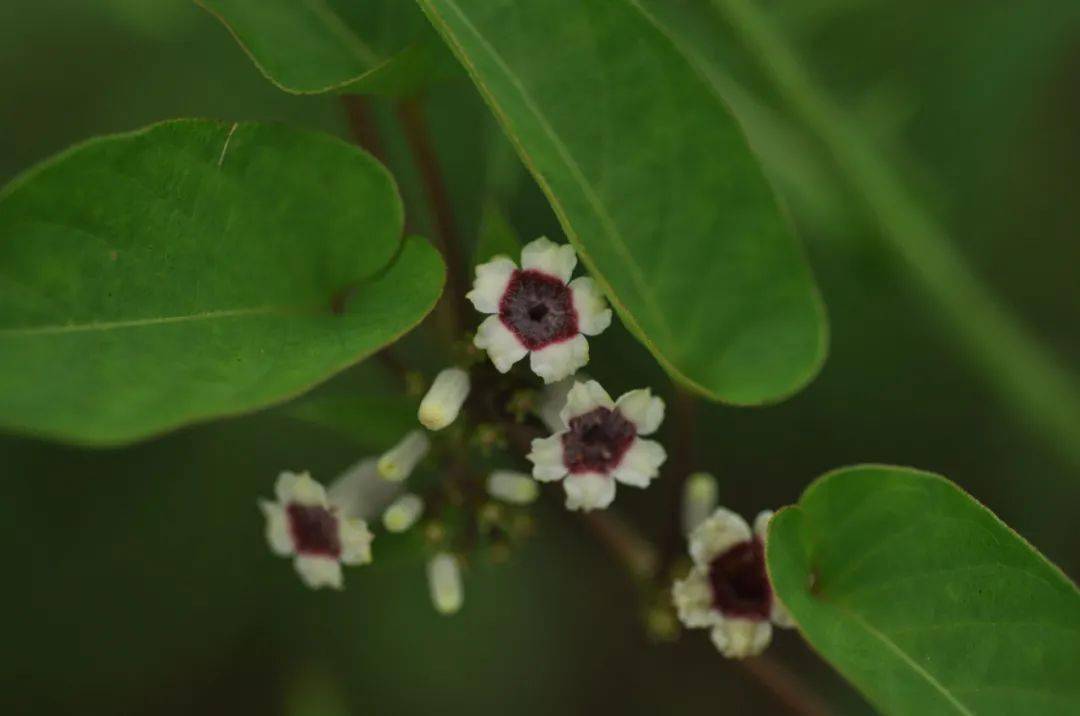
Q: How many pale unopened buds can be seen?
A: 6